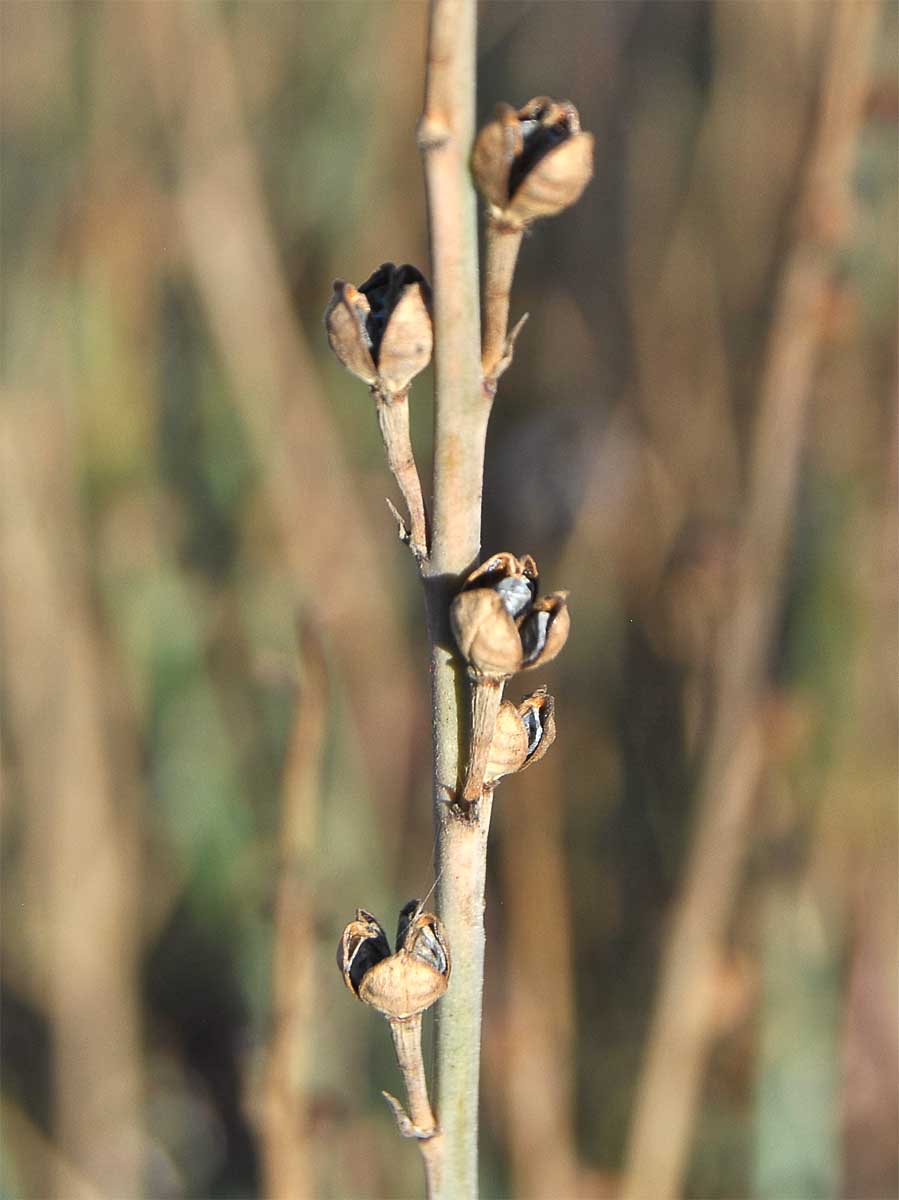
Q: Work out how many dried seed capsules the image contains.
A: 5